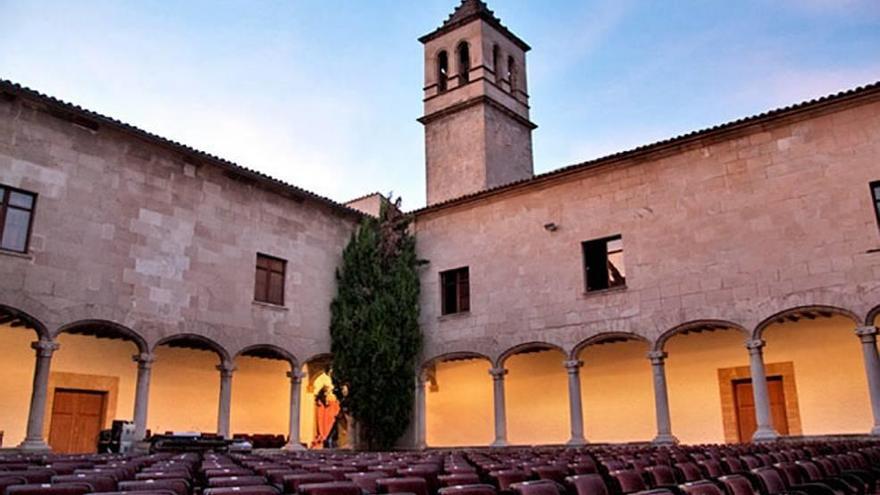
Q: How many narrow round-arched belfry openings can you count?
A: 4